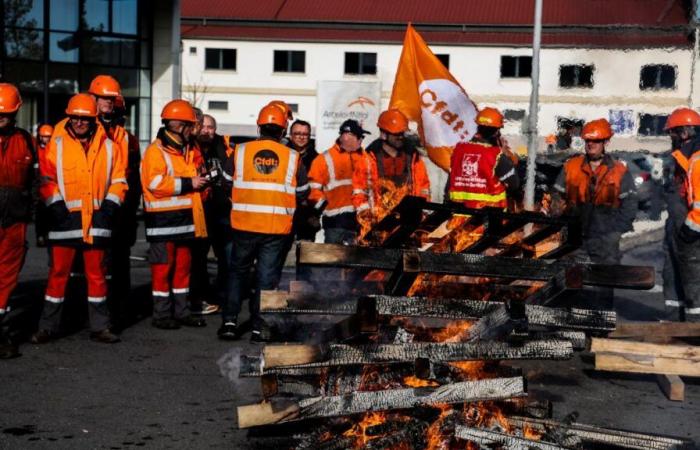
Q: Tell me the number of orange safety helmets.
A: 12